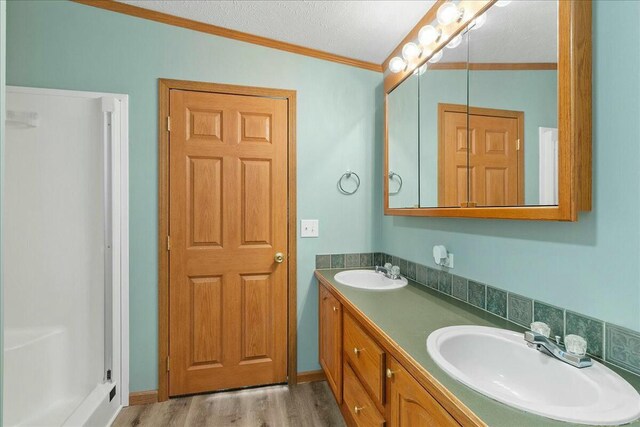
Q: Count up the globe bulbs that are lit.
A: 4